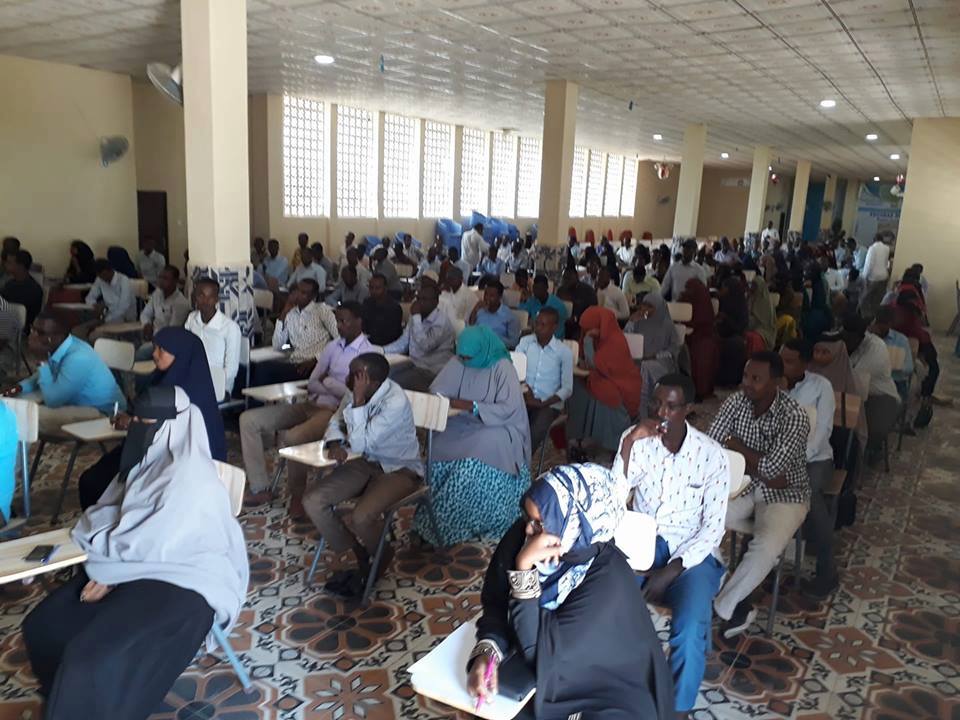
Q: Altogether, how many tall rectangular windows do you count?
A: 11